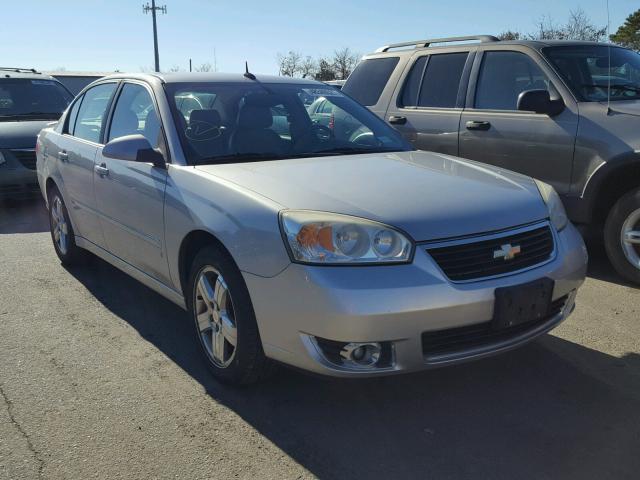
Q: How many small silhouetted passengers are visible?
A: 0